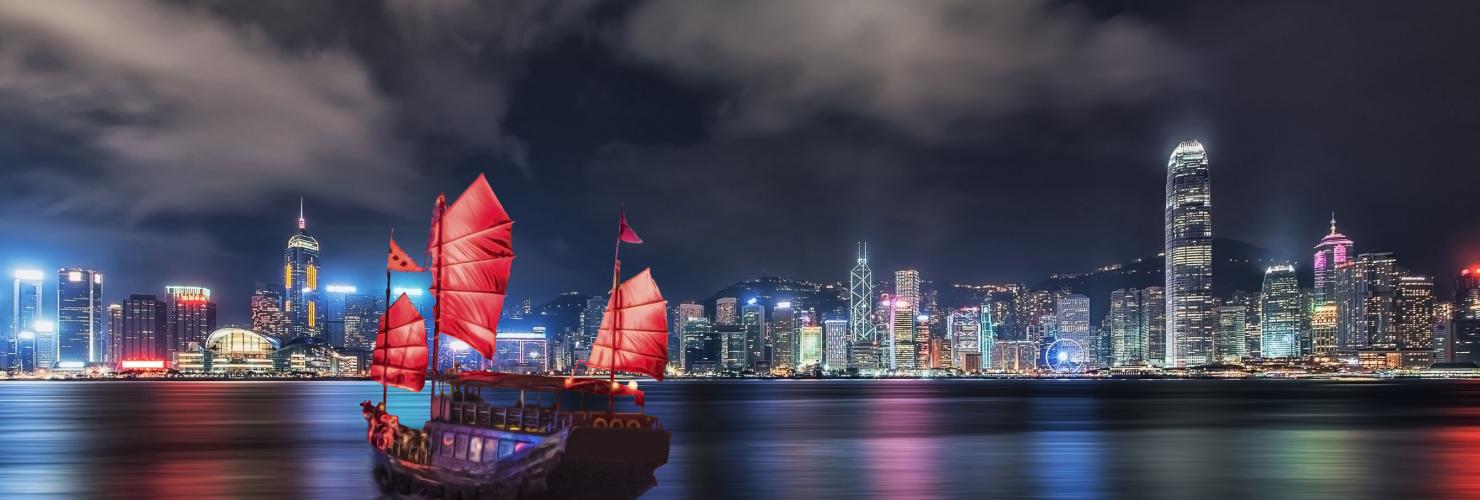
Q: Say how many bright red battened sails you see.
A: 3